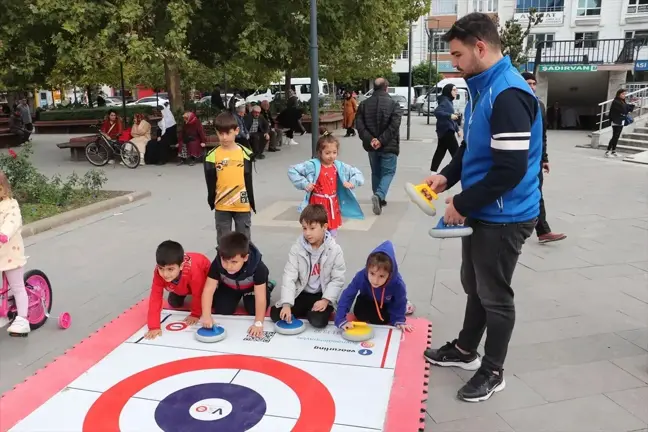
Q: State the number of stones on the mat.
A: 3